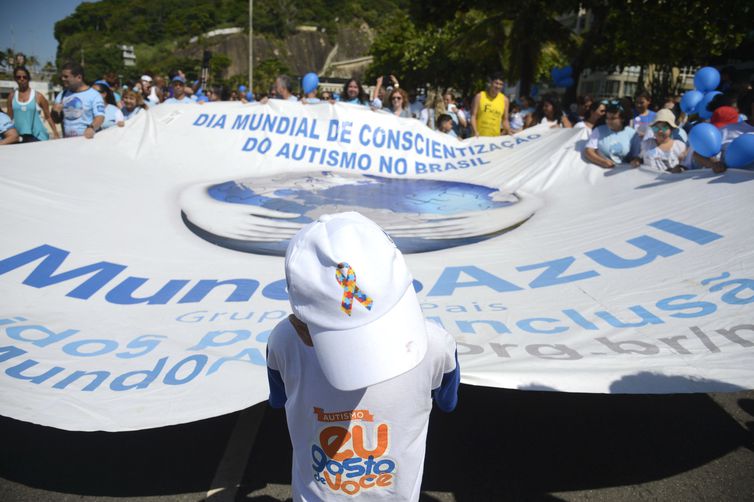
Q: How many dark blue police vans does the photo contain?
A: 0